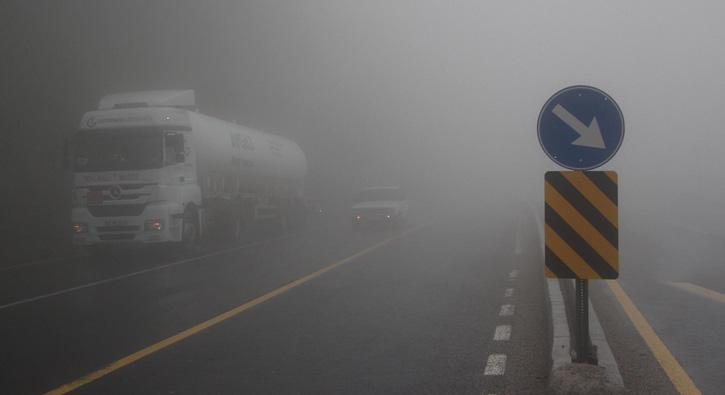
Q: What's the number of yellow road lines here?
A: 3